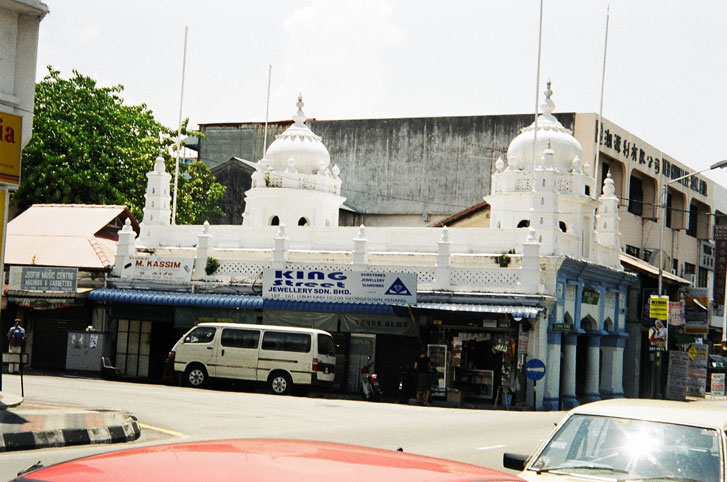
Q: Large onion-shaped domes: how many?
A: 2